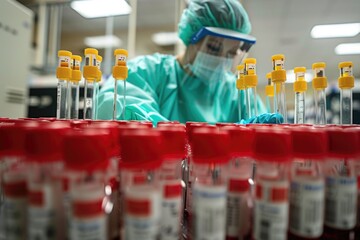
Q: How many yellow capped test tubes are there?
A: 12